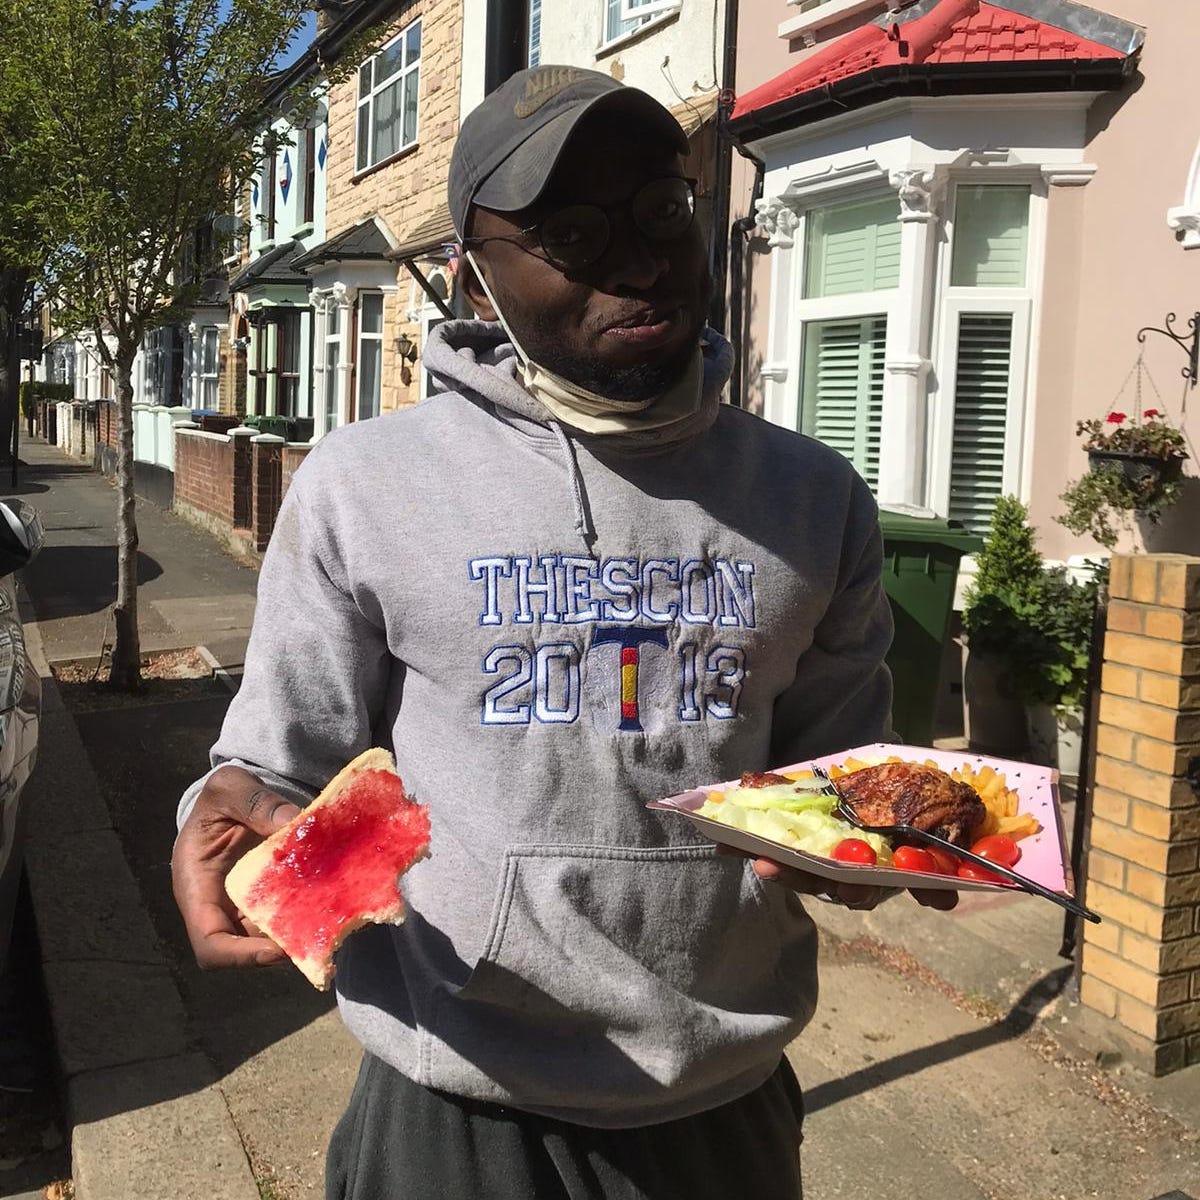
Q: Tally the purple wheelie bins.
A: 0